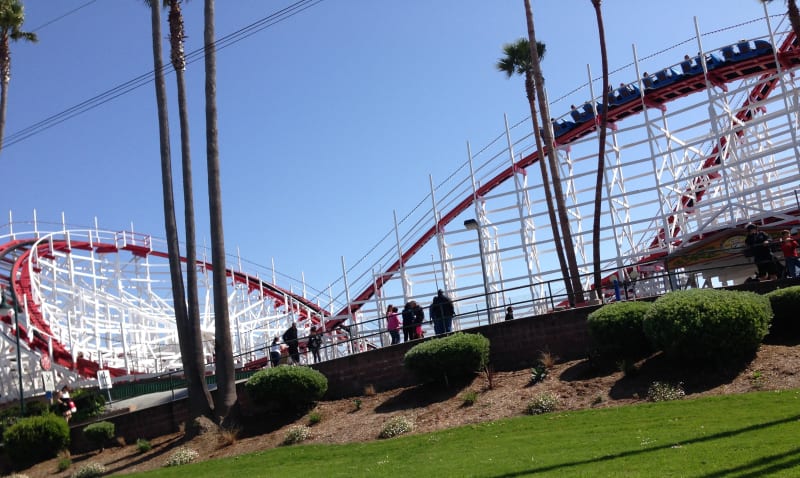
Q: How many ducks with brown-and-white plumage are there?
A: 0